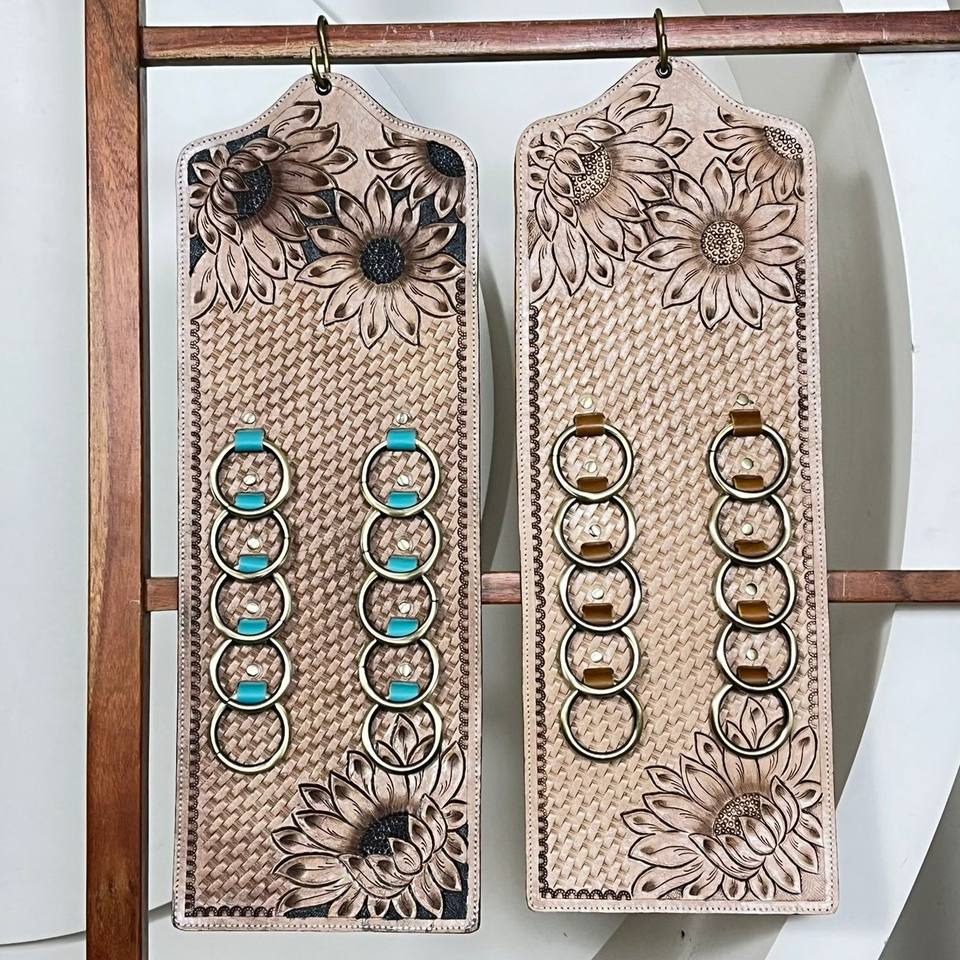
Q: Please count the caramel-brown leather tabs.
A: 10